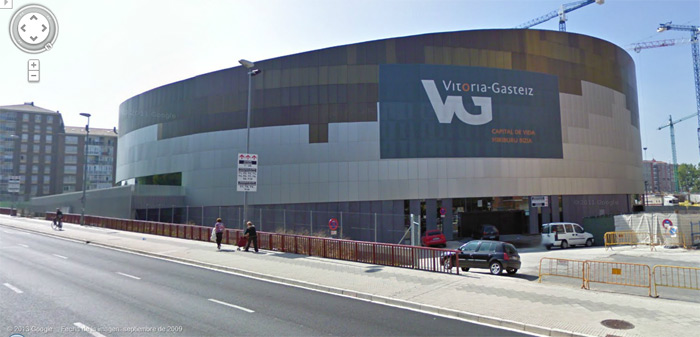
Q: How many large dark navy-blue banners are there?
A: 1